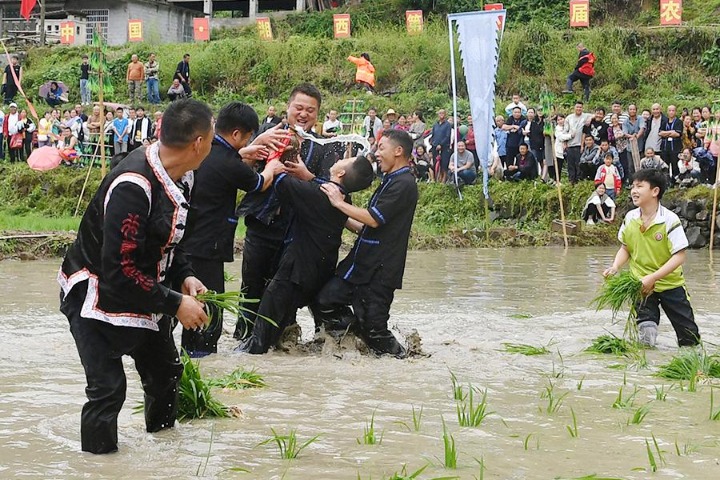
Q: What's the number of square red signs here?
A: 9